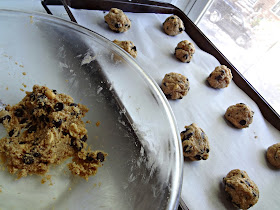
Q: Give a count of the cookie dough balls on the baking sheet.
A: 10